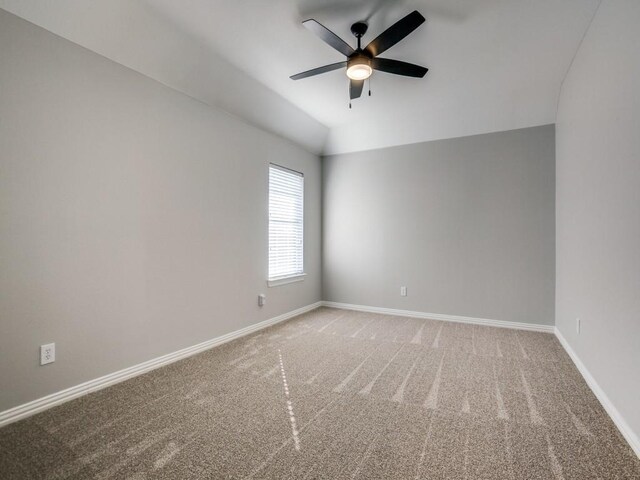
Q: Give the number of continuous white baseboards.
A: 3